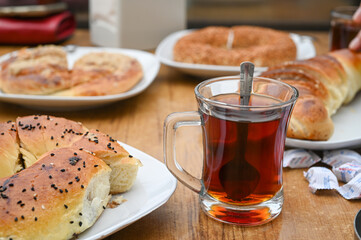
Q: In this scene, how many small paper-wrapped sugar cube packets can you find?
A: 5